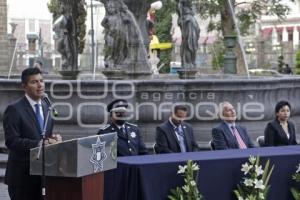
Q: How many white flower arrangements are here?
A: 3